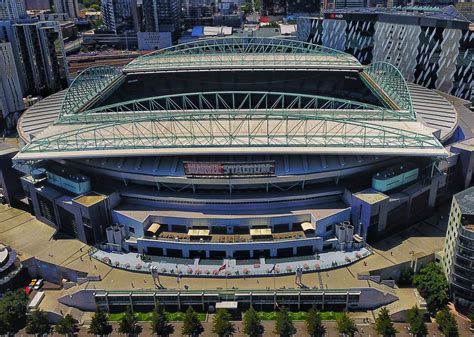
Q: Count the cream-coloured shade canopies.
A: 4